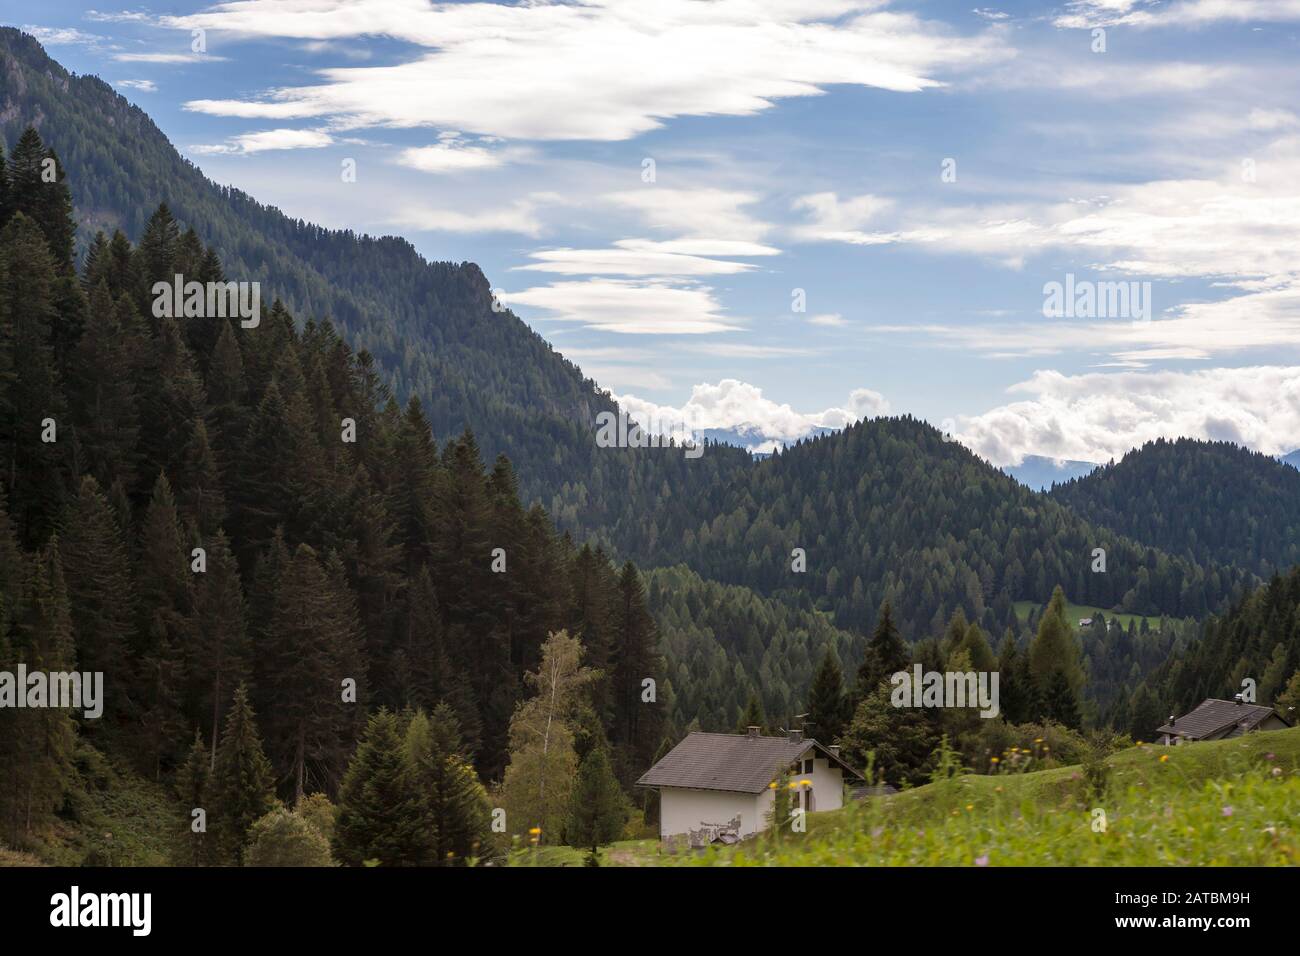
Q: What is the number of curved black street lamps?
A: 0